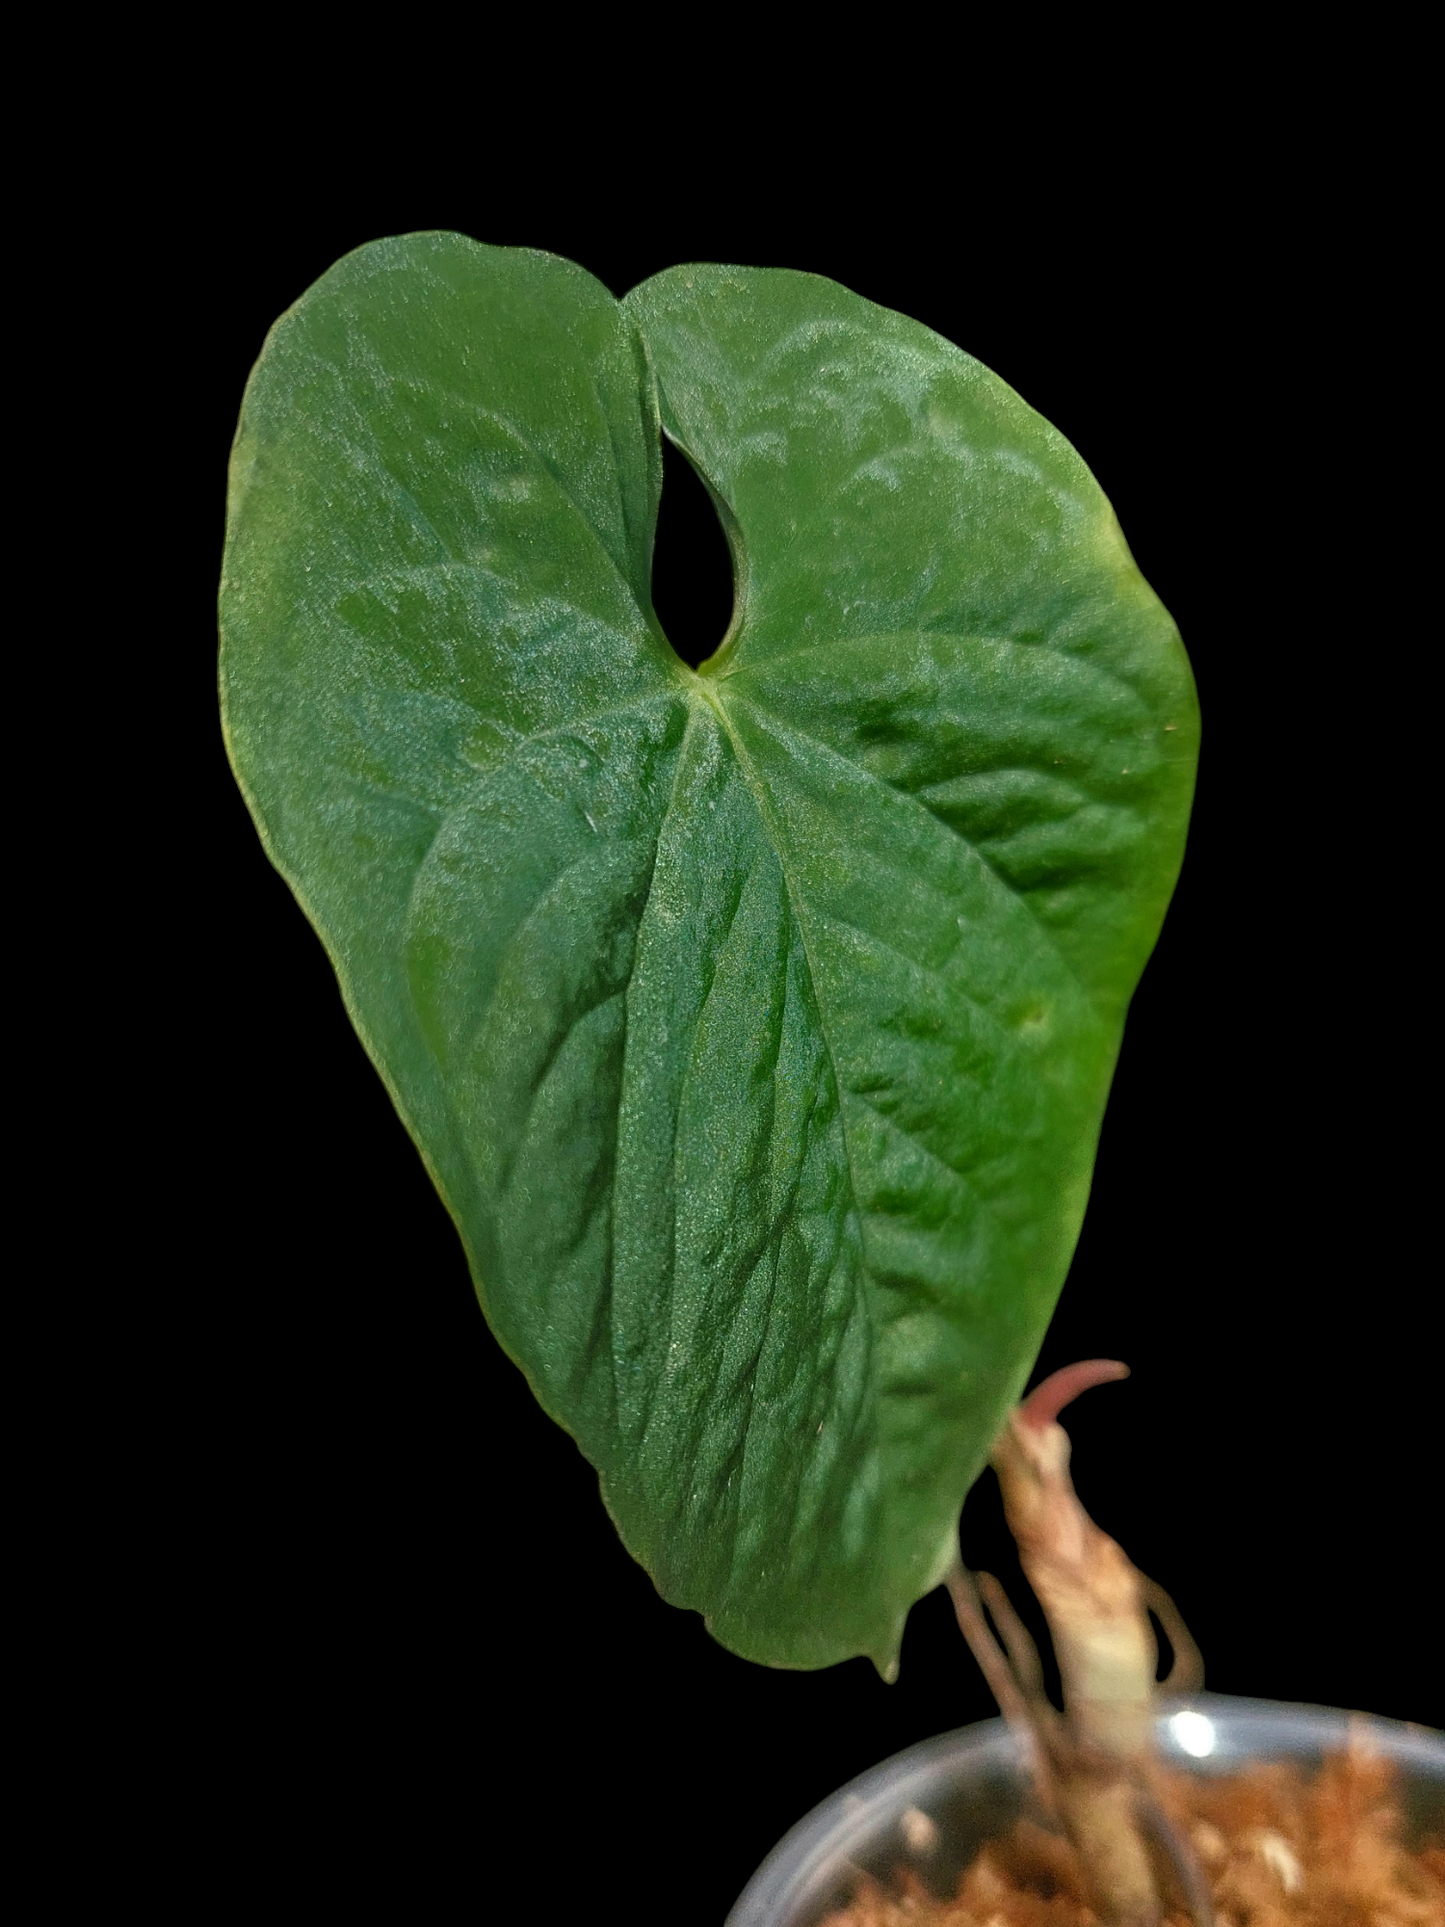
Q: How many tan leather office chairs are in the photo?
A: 0